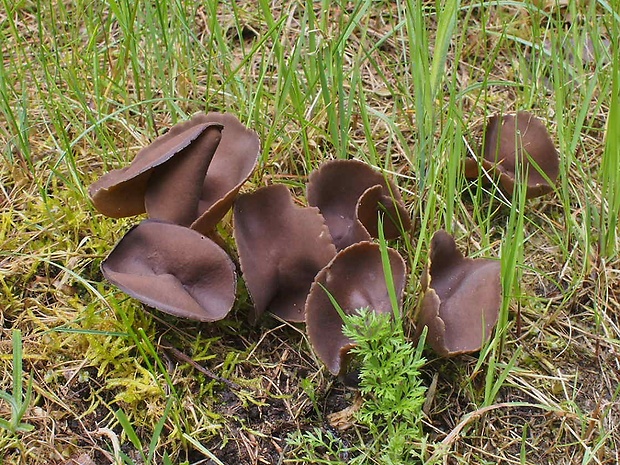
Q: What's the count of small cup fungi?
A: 7